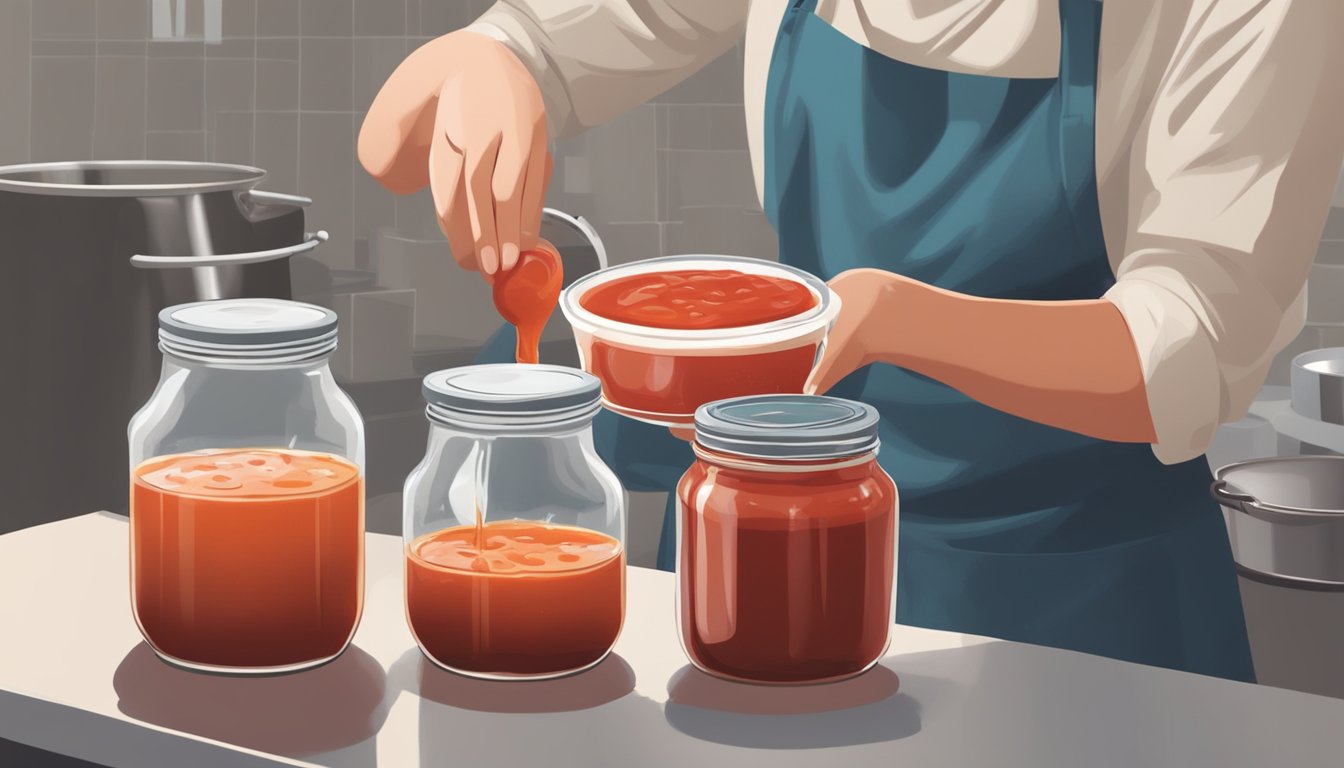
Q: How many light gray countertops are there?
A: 1